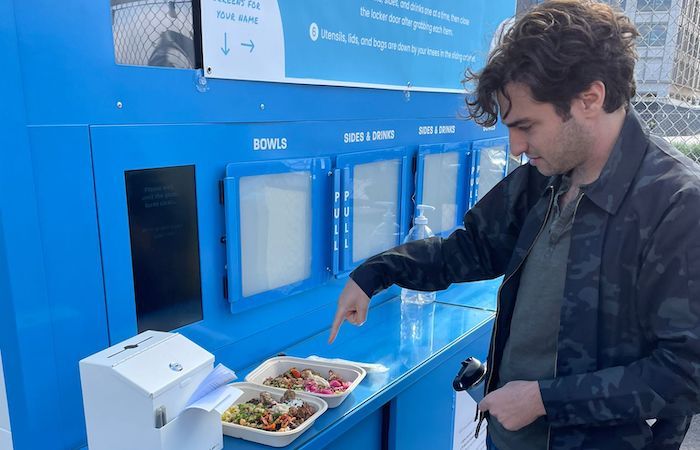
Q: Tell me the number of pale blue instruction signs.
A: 1